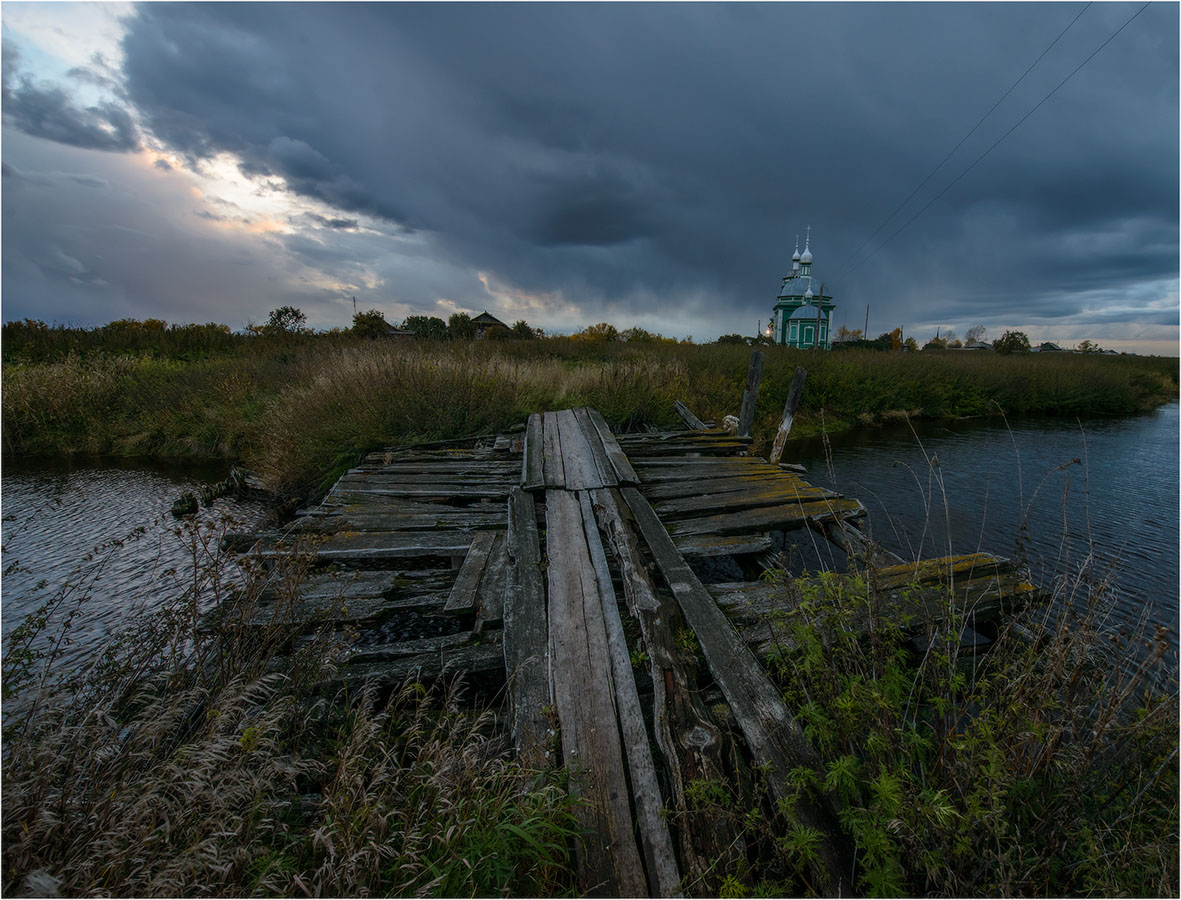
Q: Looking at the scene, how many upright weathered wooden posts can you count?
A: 2